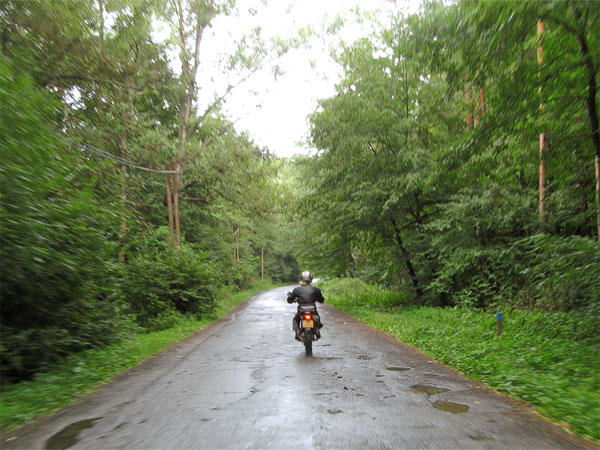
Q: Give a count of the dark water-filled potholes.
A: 4